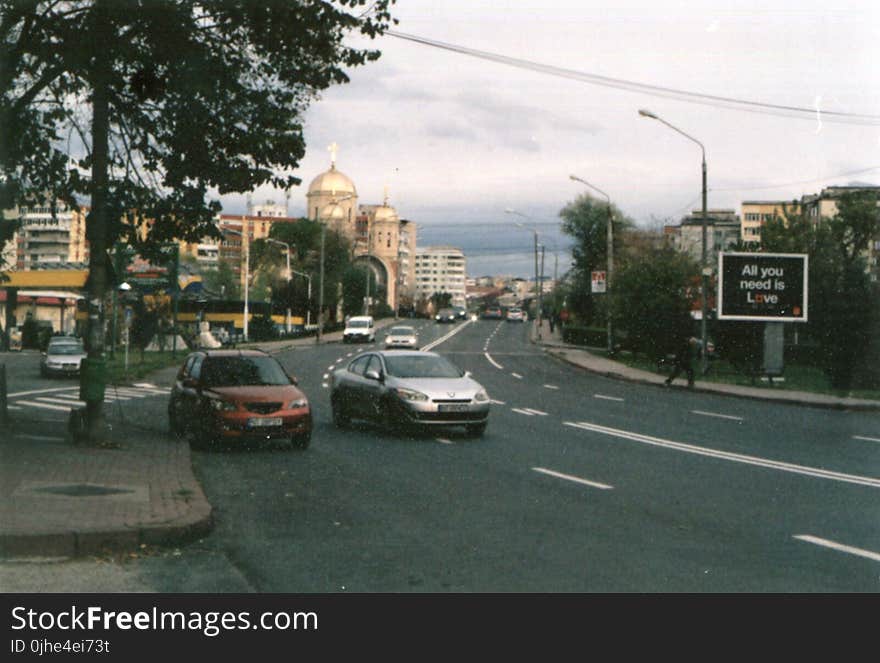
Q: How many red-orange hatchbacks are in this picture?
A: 1